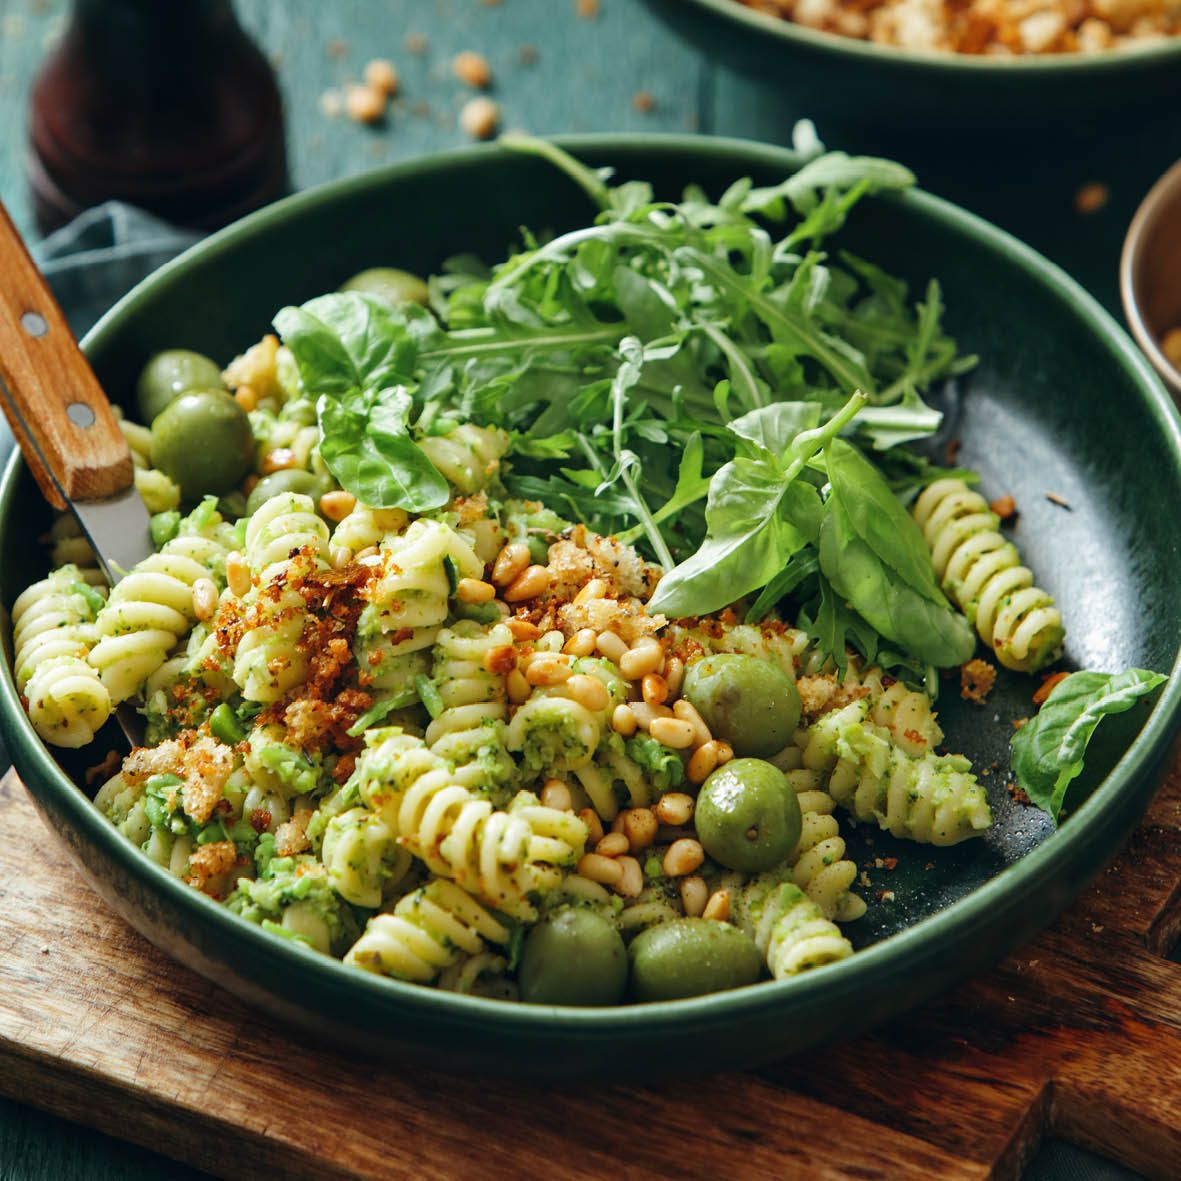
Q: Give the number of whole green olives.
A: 8